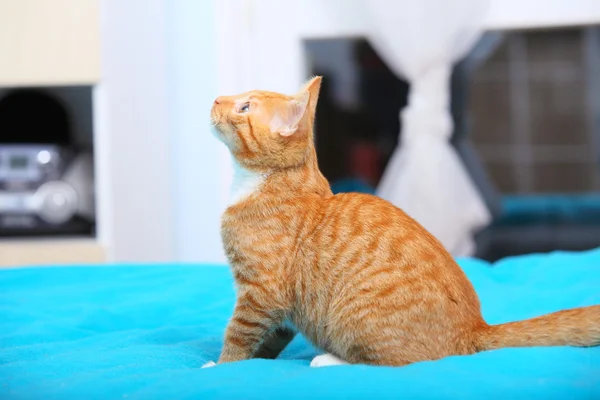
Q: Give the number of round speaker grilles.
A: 1